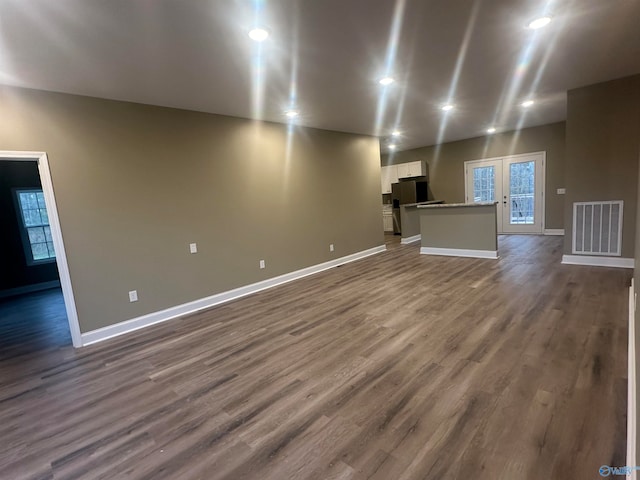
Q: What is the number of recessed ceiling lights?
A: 9